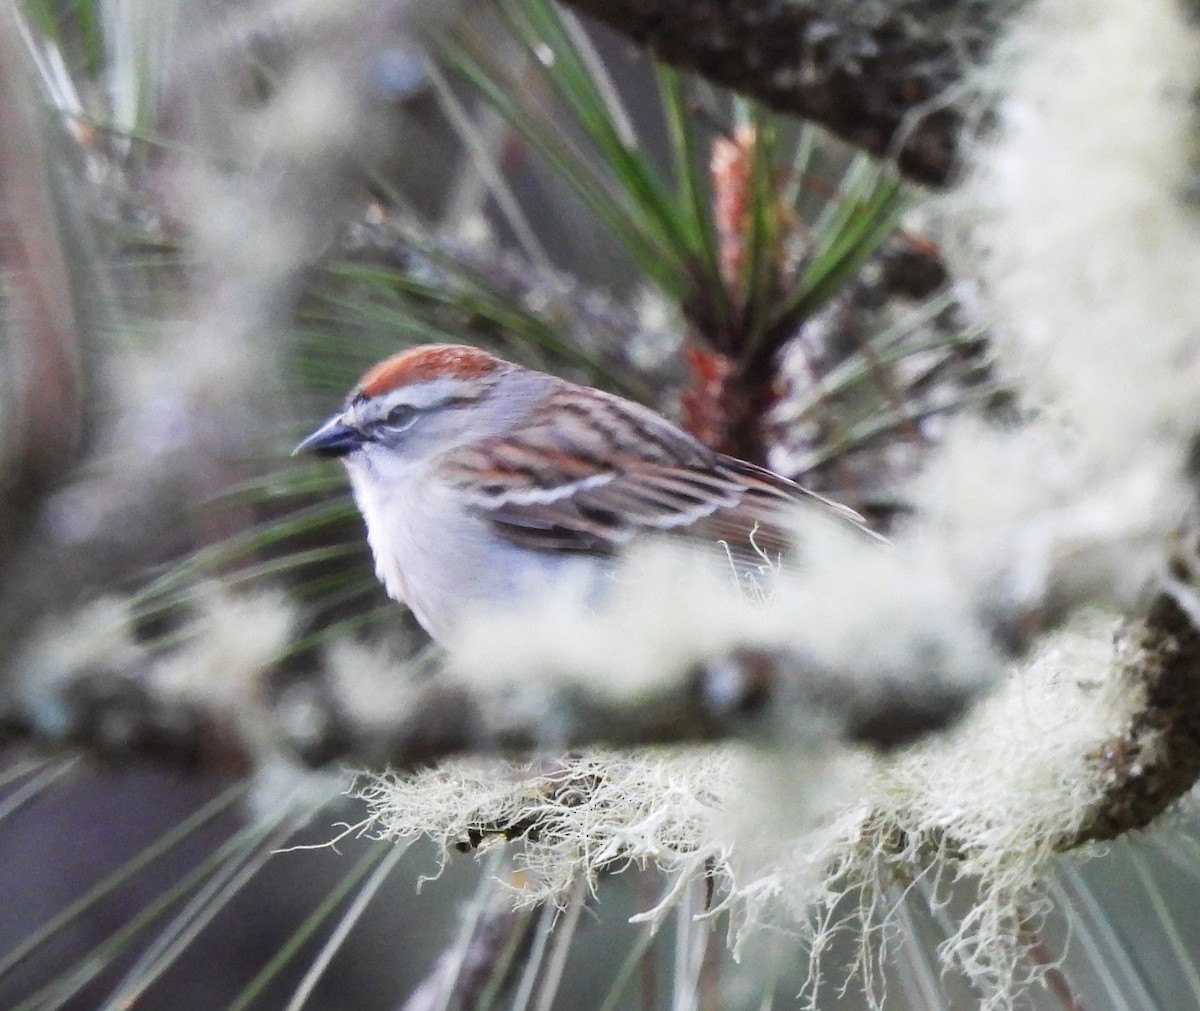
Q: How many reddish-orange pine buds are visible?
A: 2